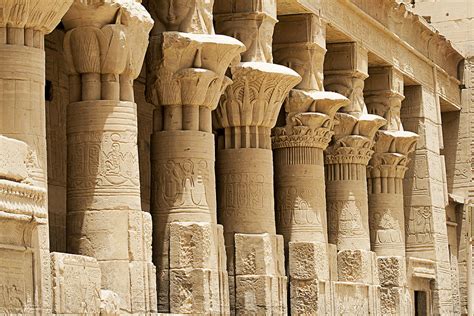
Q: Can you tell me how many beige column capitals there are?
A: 7